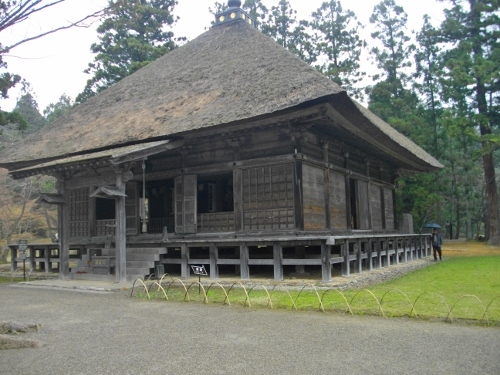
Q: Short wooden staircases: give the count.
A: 1